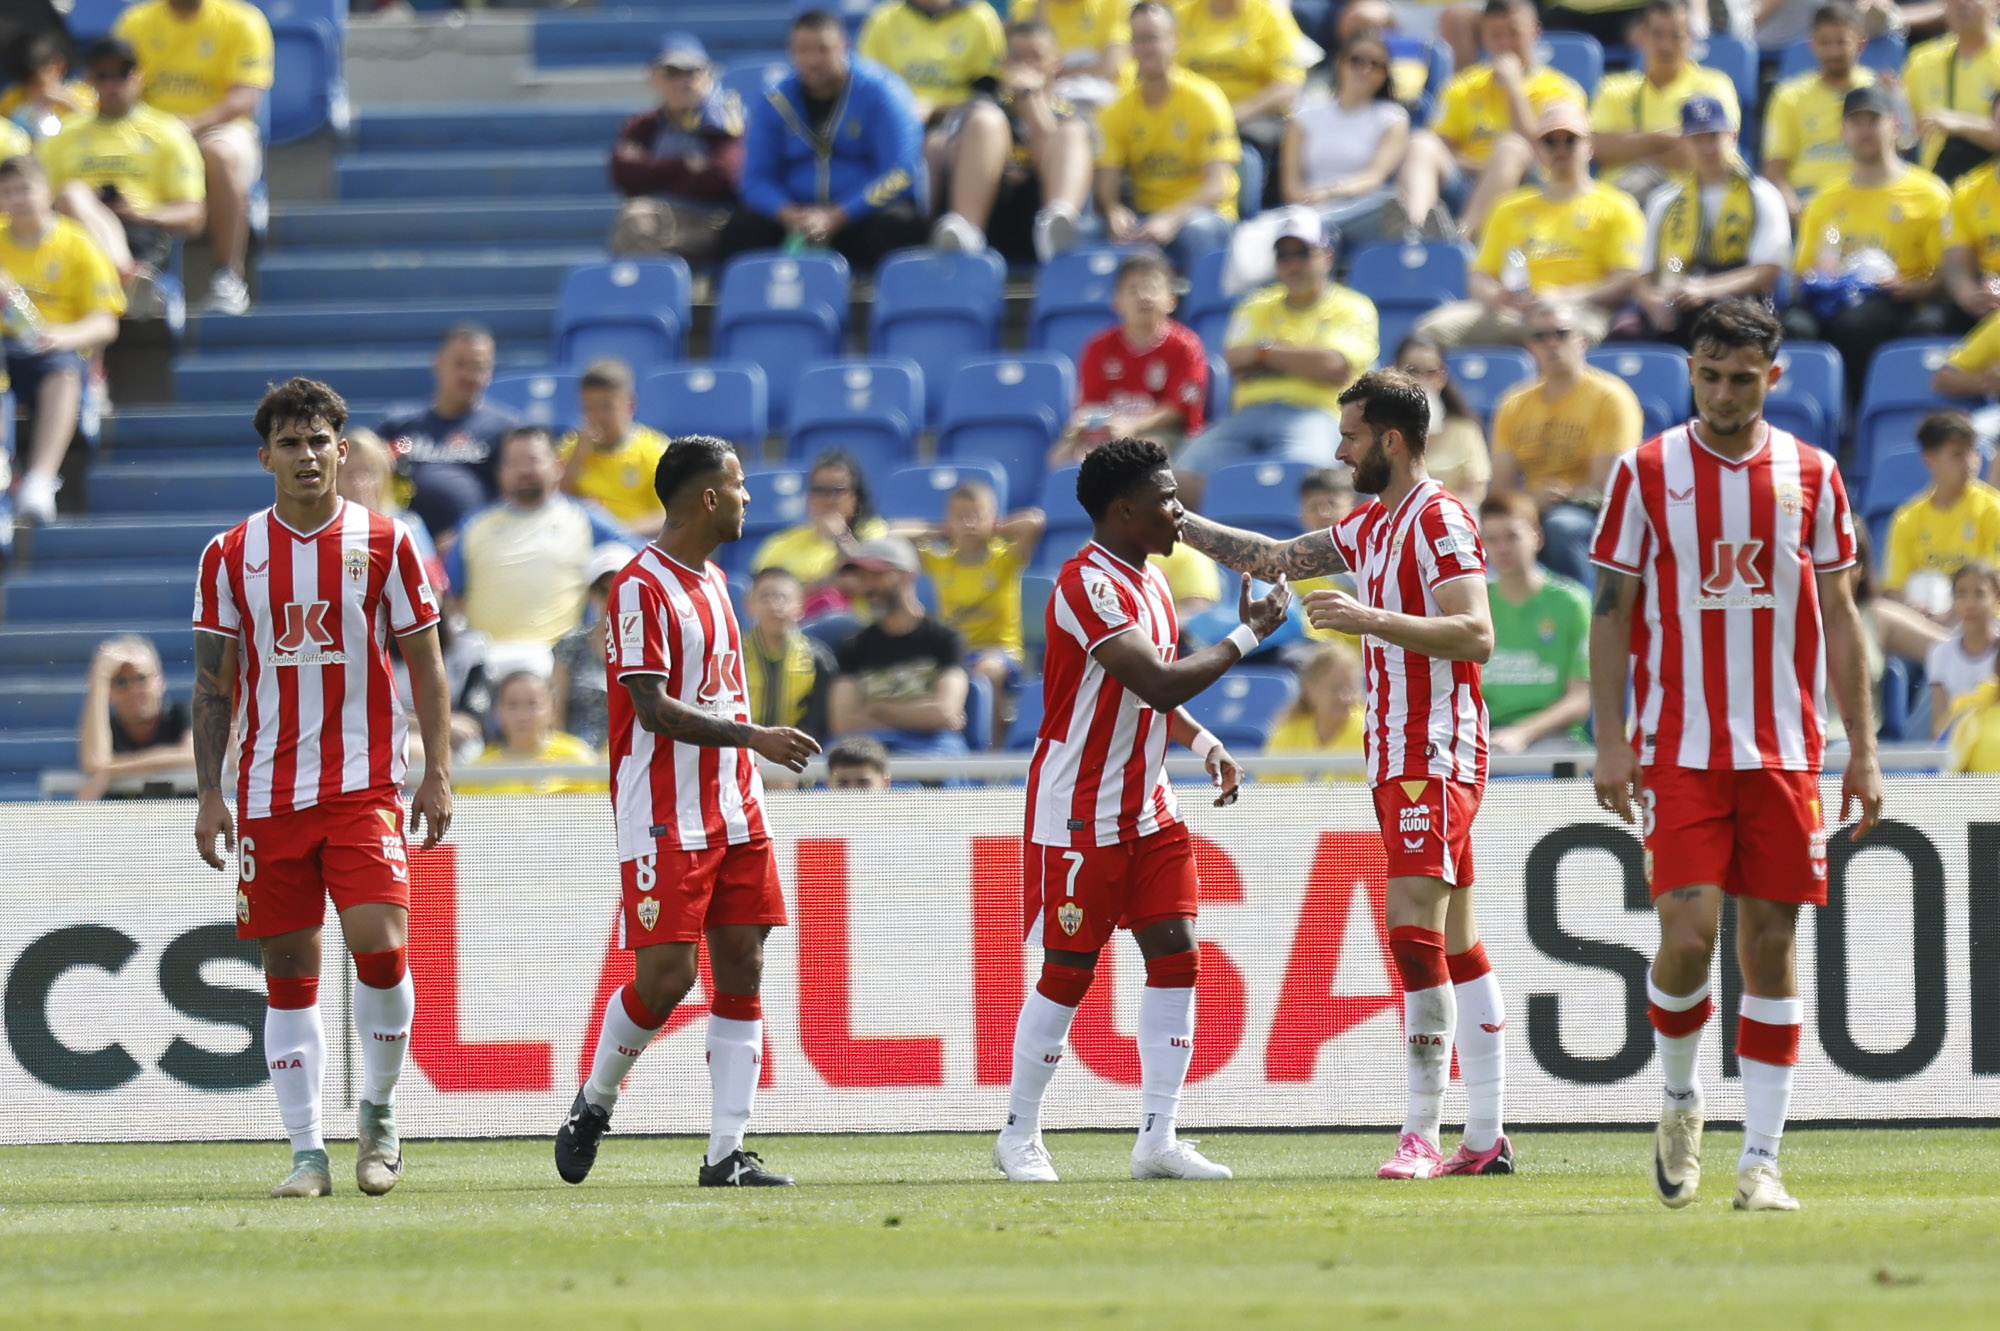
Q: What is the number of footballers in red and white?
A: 5